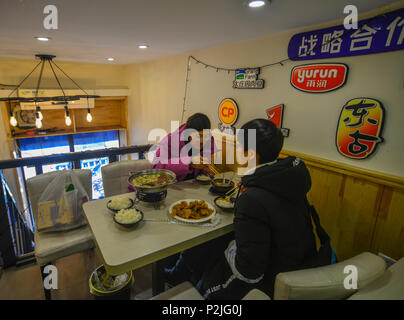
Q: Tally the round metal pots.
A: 1